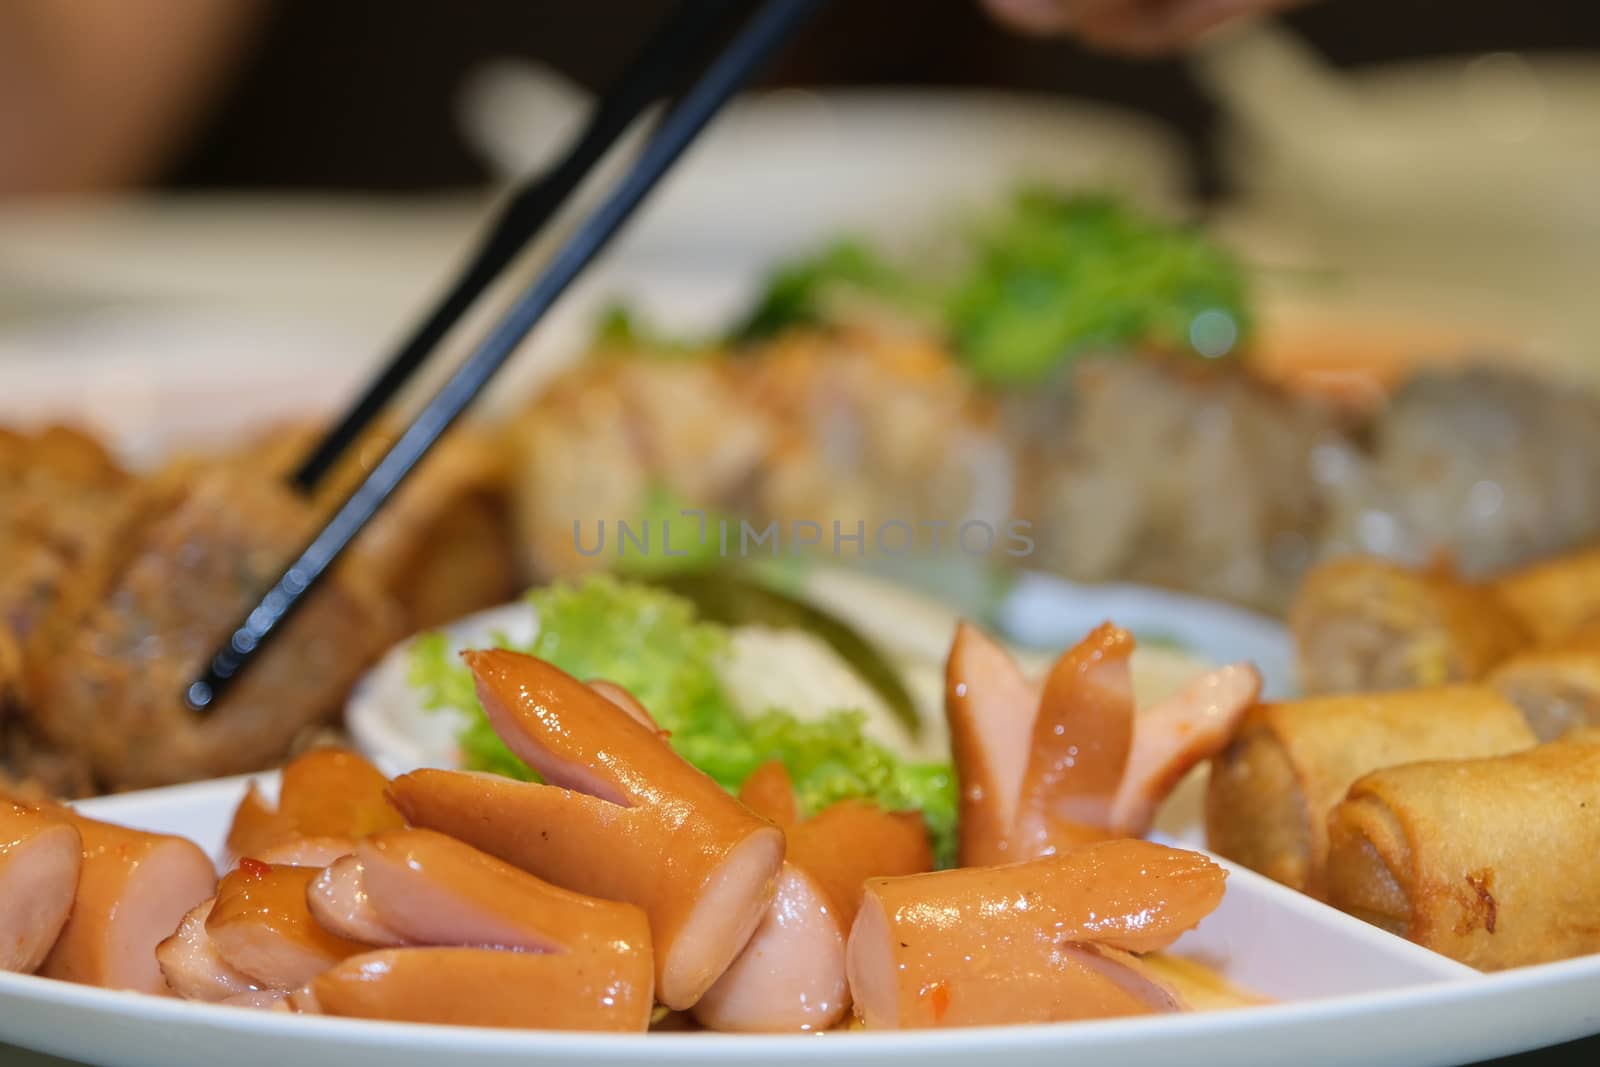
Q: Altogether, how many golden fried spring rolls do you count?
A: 5